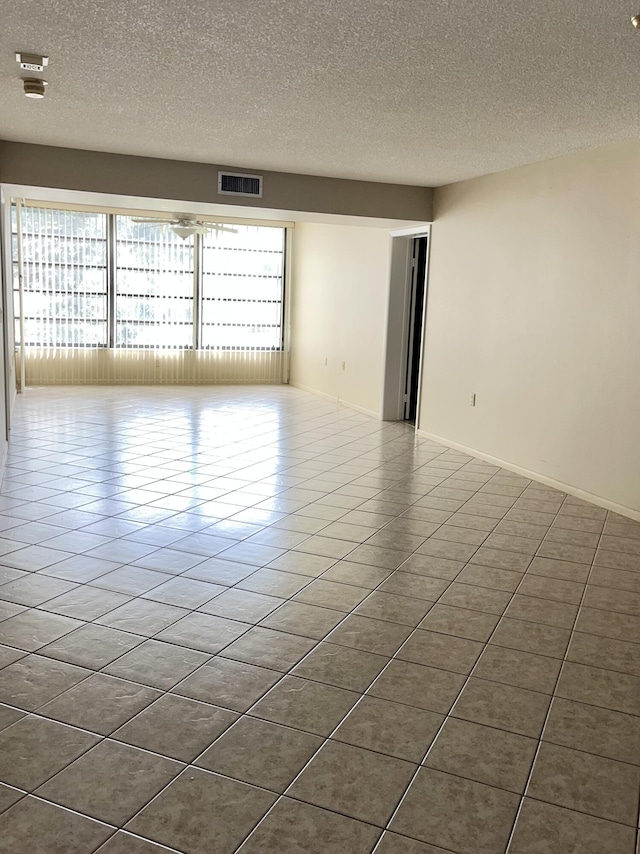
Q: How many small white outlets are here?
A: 3